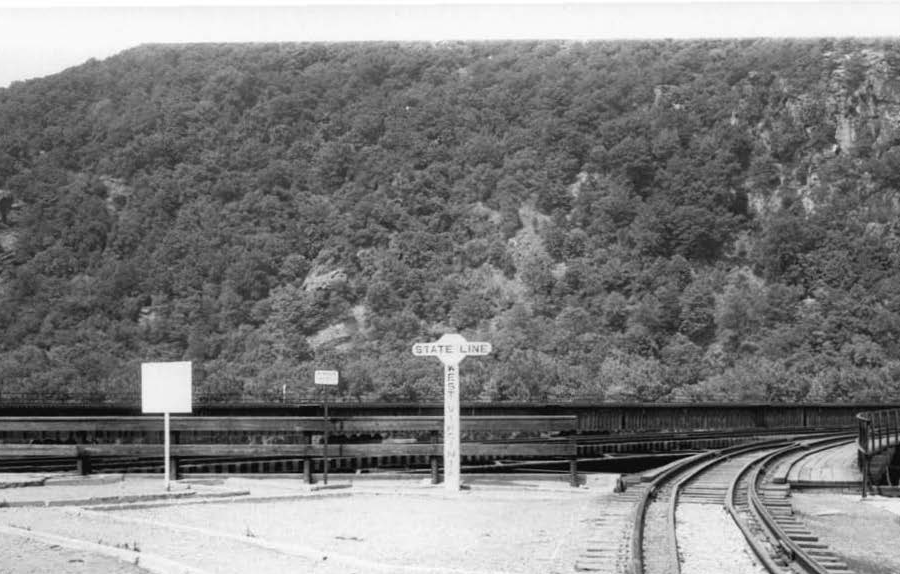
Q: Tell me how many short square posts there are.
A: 5